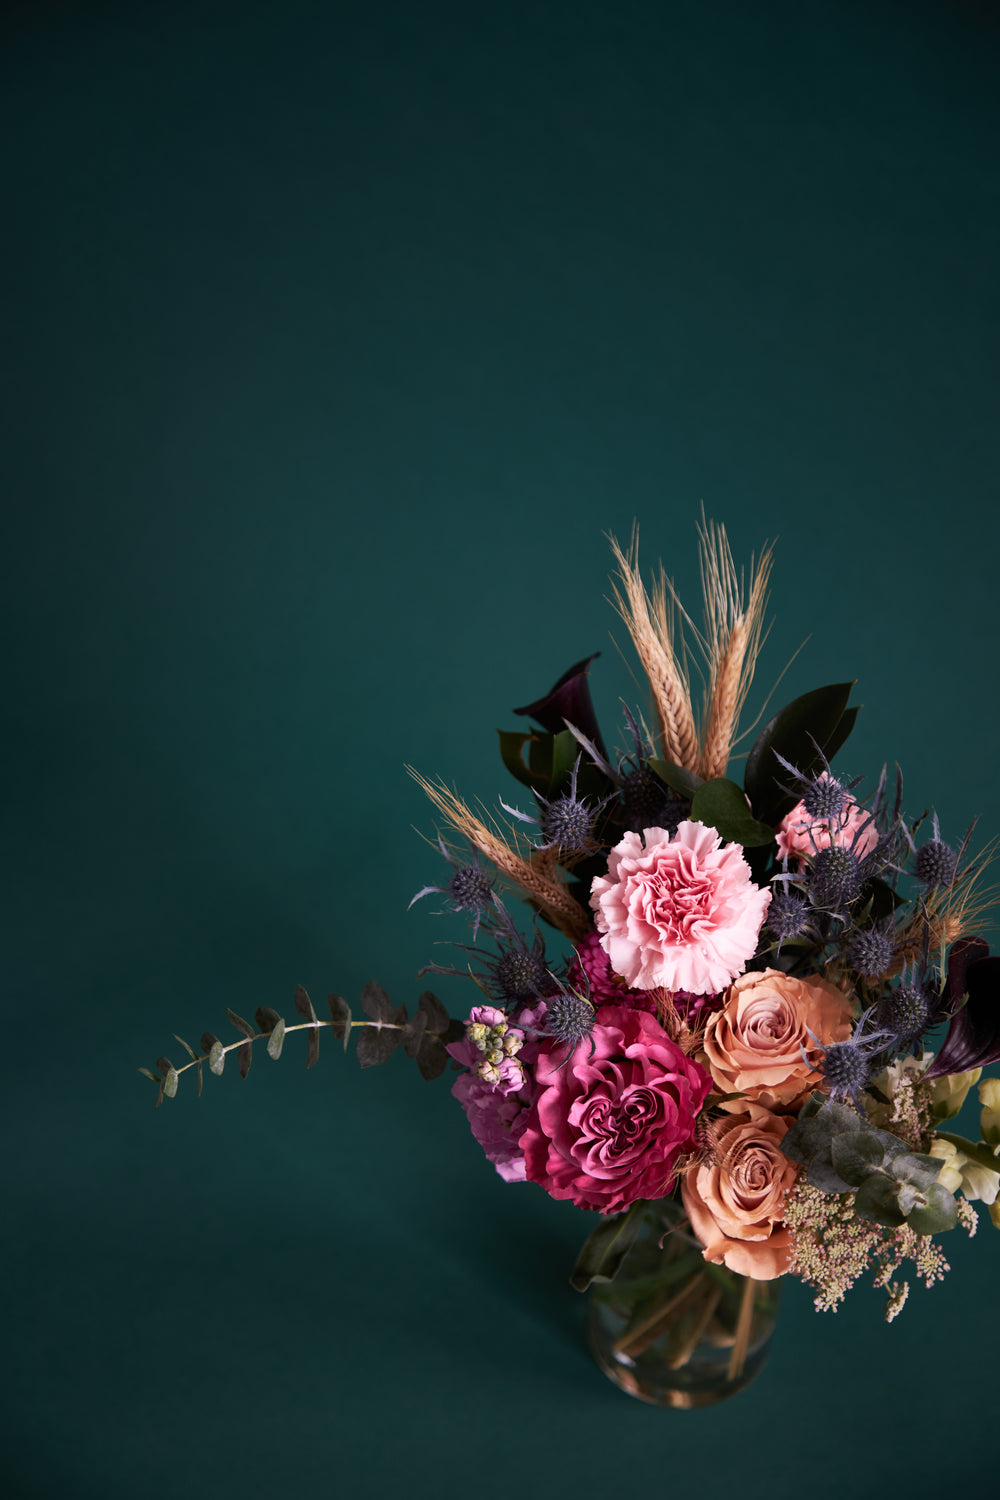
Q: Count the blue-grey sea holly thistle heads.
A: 12